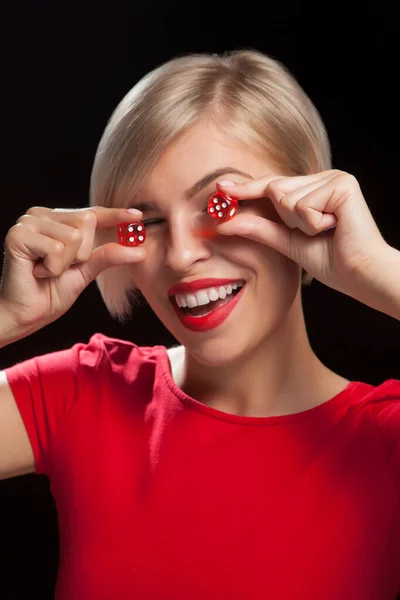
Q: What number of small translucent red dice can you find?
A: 2